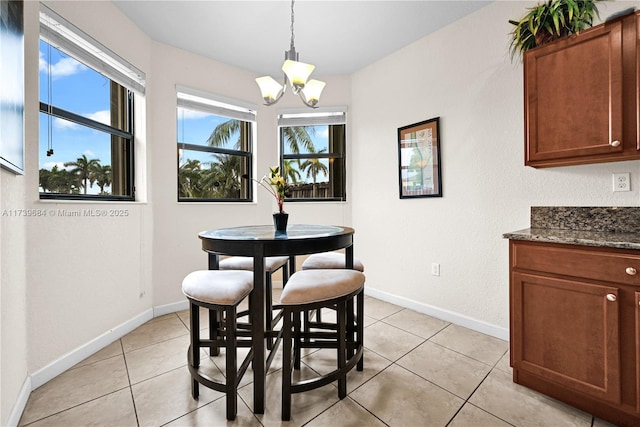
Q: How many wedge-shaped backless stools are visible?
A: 4